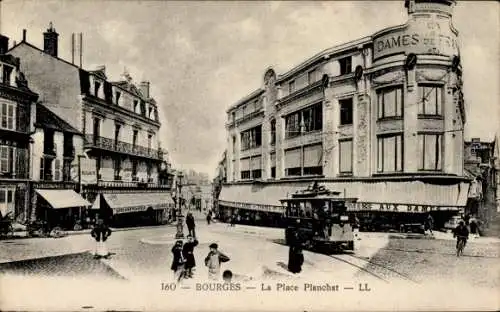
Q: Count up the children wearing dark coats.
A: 2